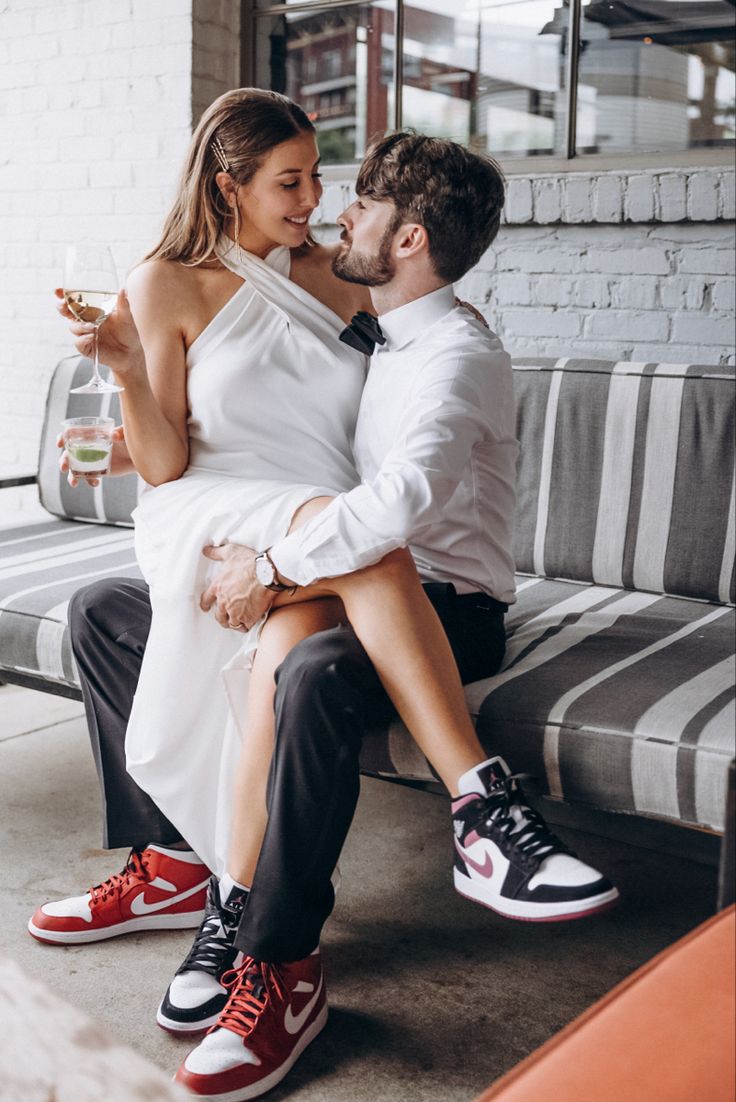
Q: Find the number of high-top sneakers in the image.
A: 4